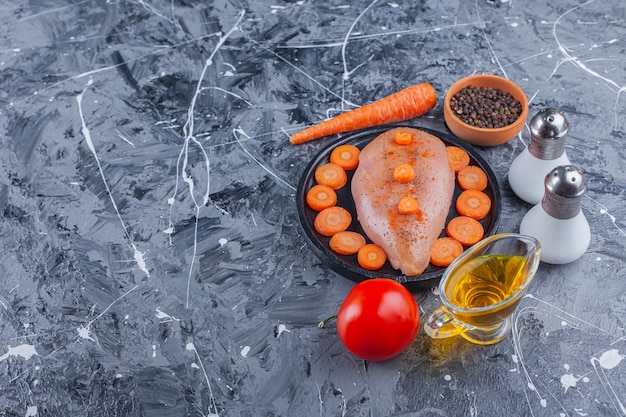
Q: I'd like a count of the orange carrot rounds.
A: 14